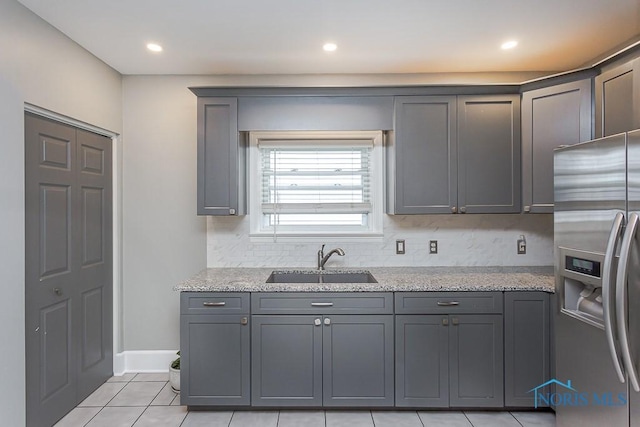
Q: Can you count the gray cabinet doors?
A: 11